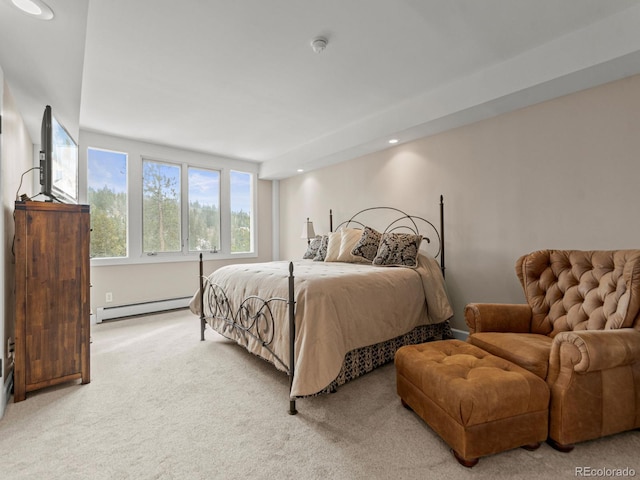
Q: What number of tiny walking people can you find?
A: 0